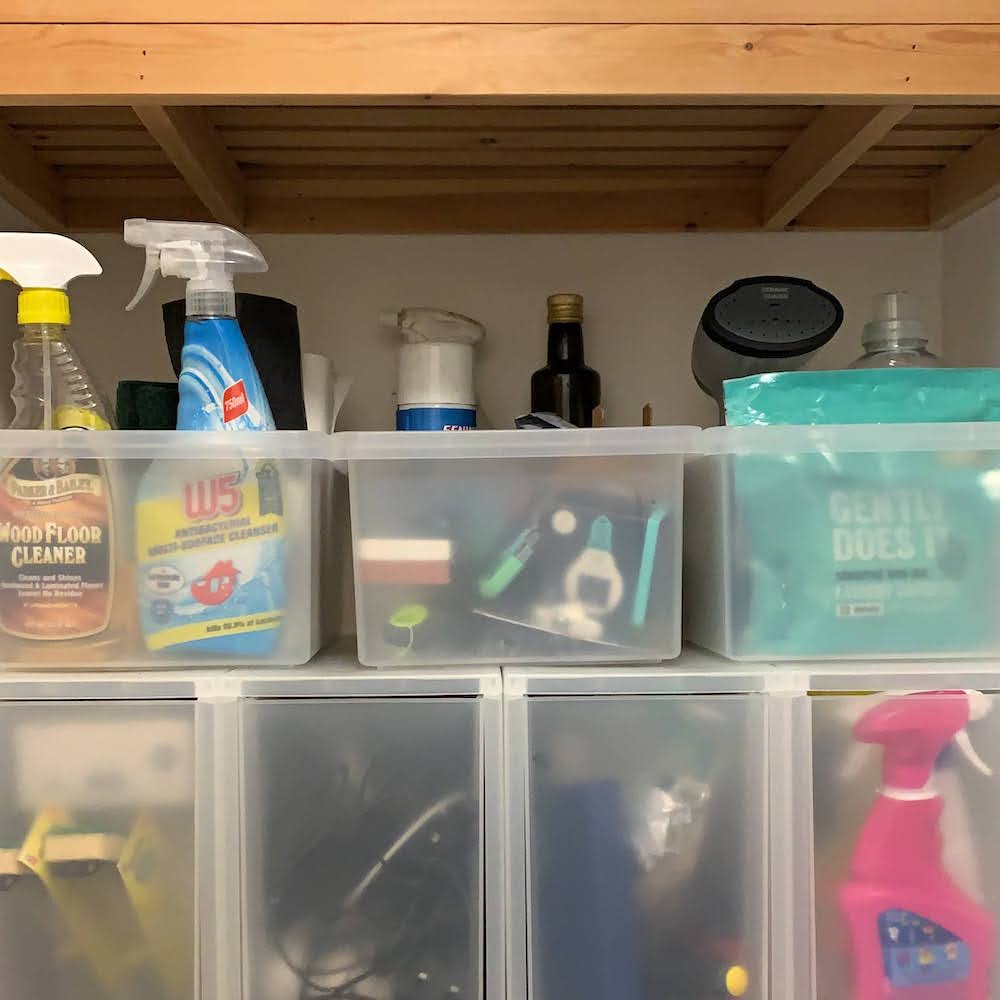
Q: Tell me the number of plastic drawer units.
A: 4